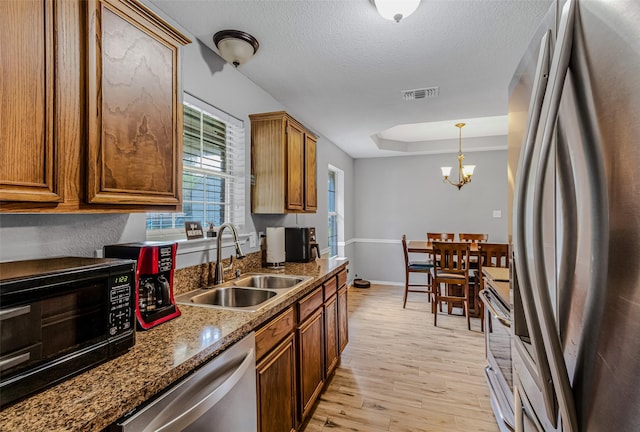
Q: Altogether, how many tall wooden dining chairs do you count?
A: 5